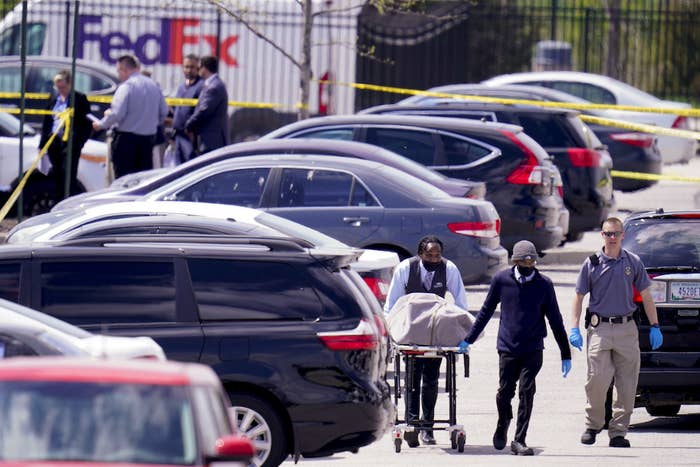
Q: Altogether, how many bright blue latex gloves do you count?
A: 4